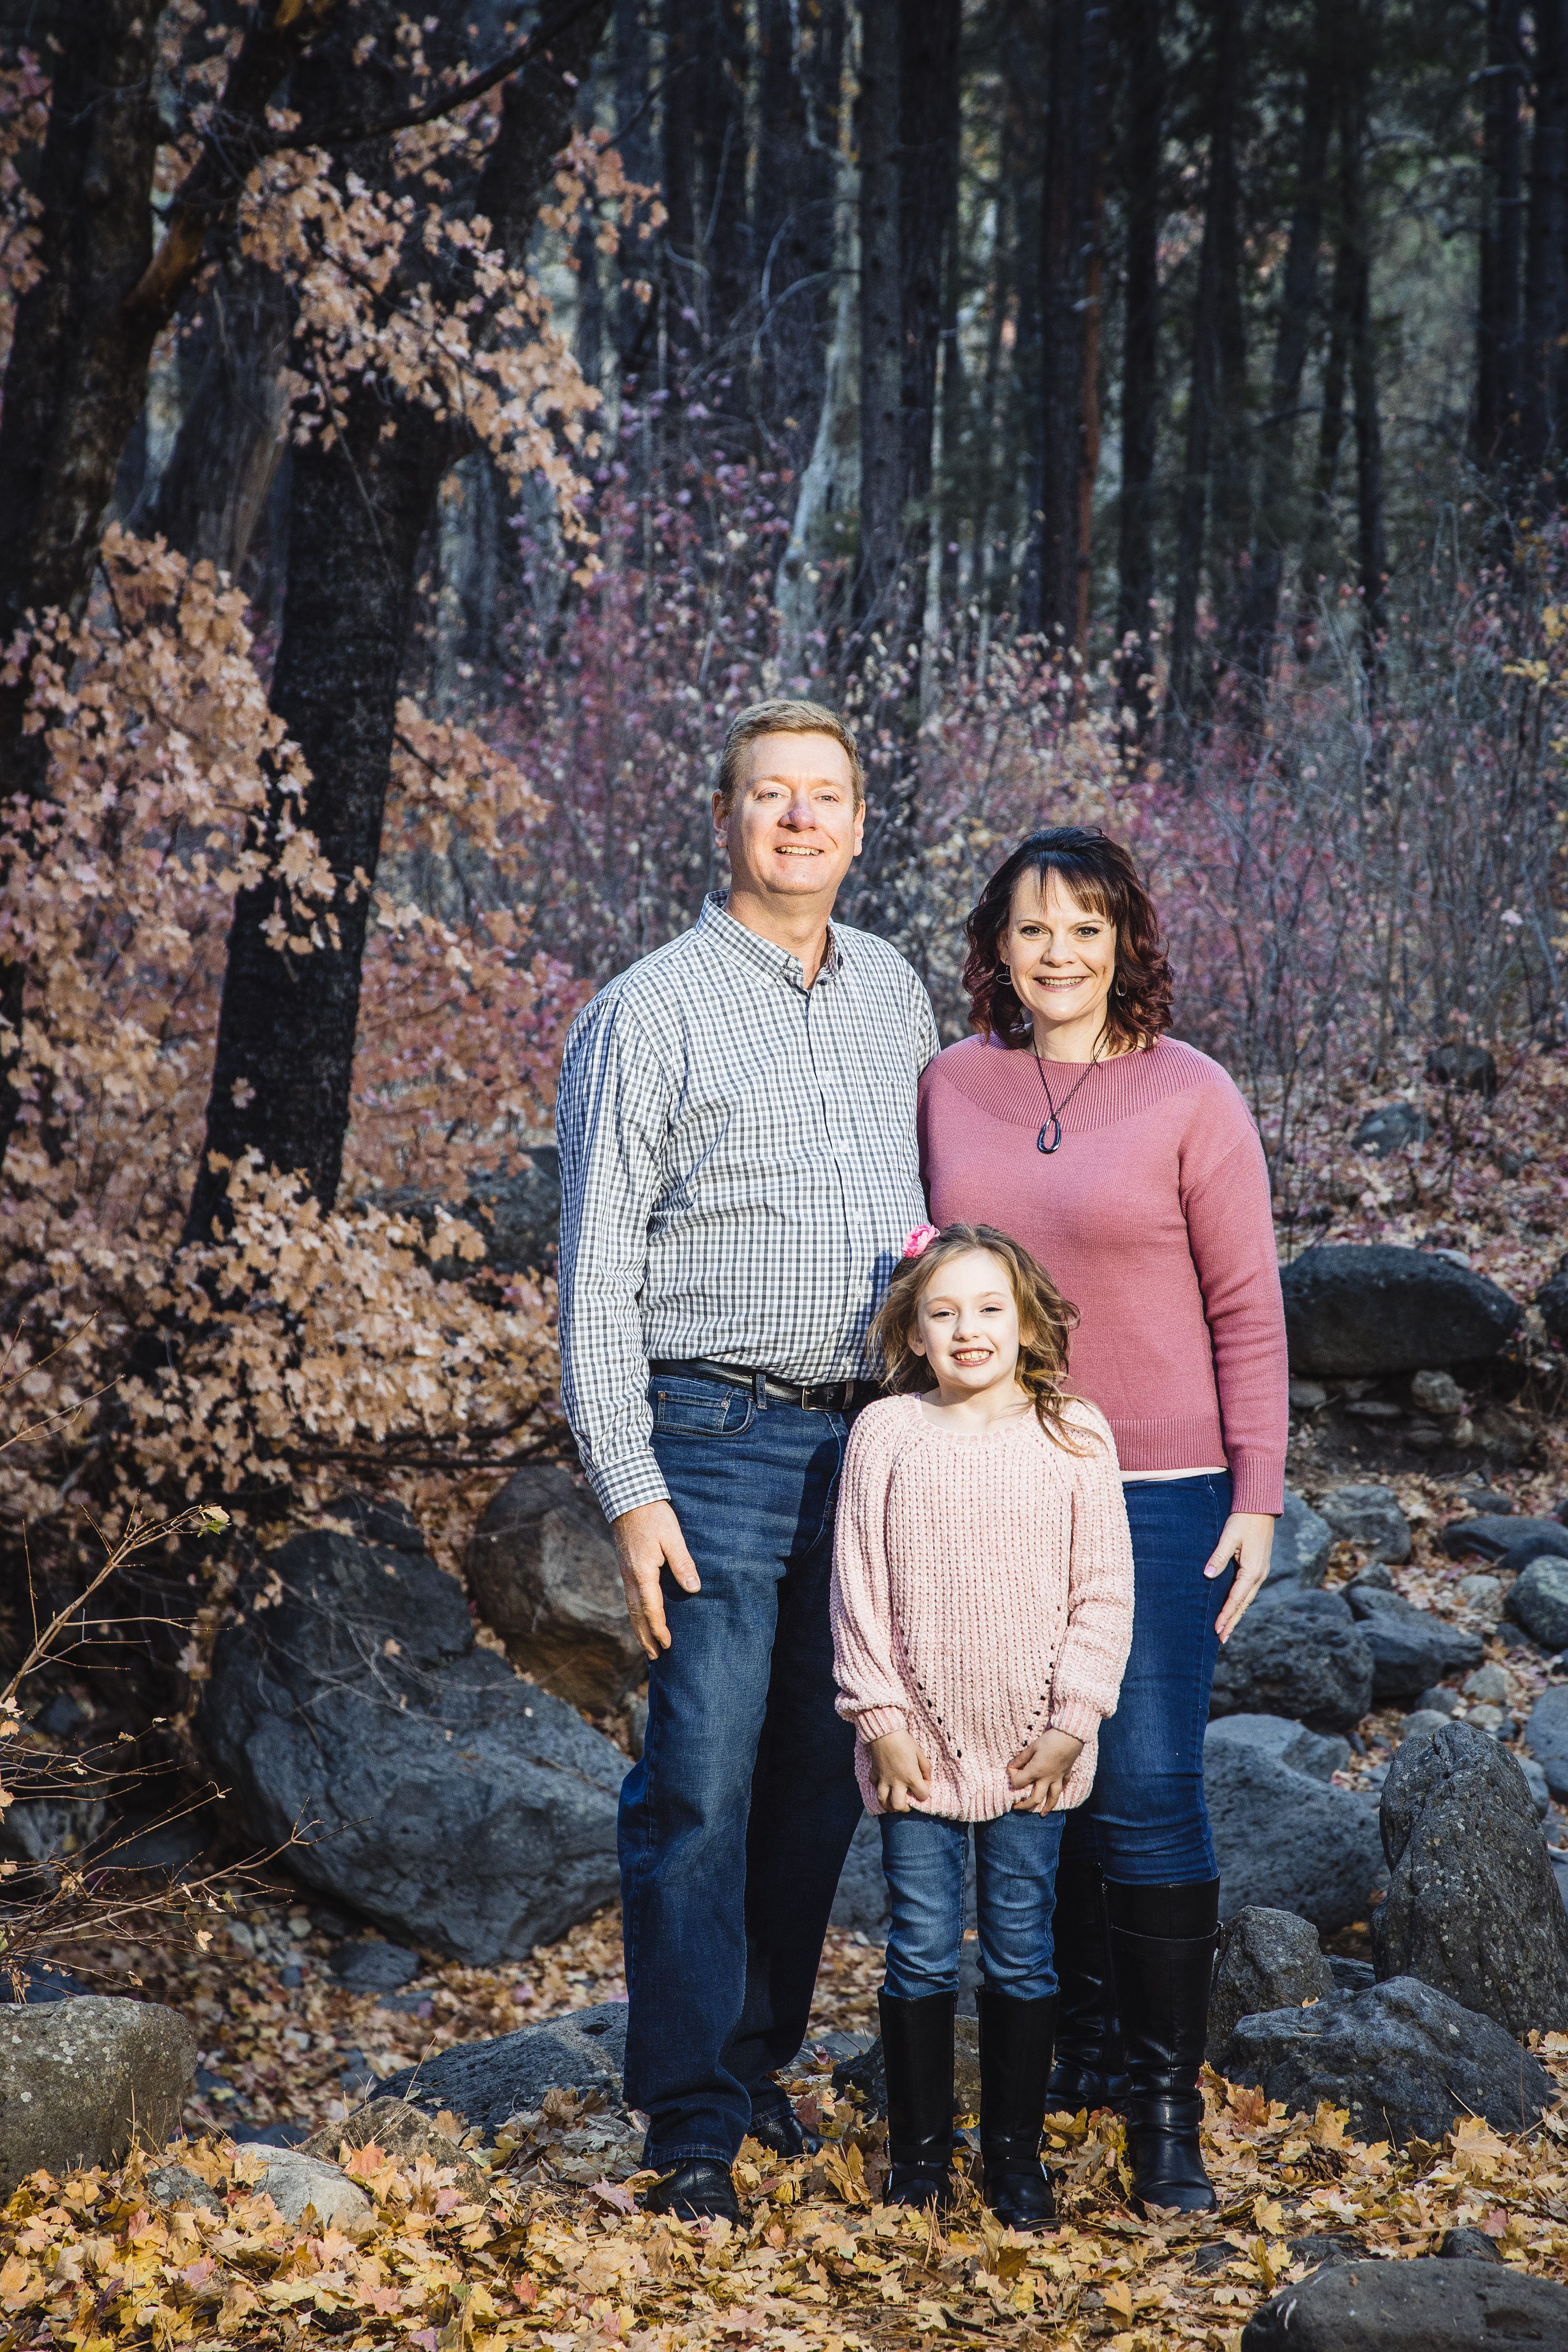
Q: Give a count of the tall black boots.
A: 4